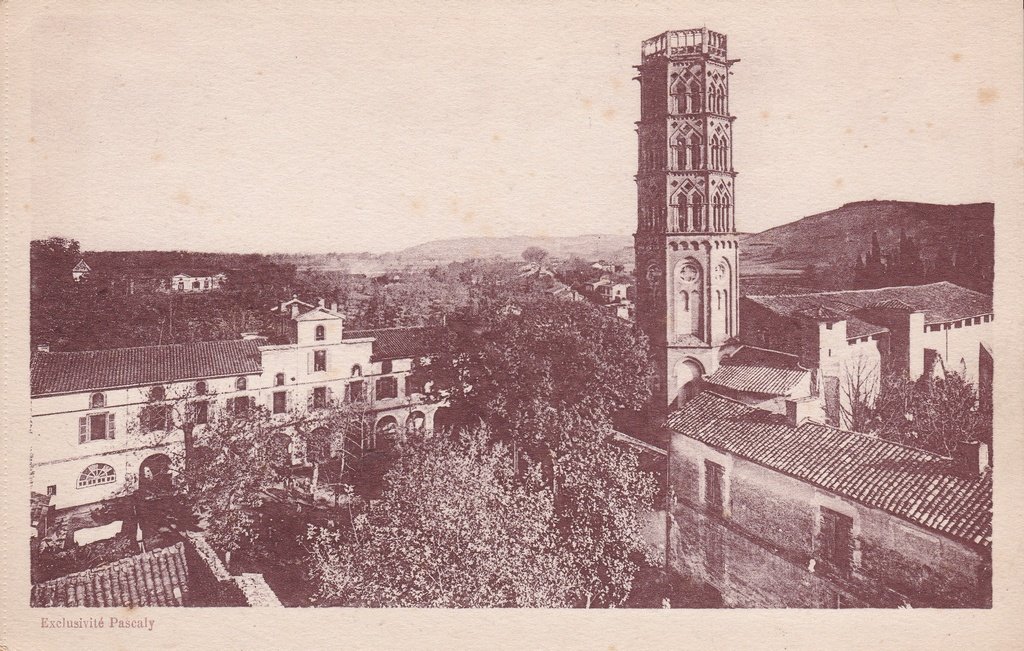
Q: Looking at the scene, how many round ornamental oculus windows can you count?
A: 3